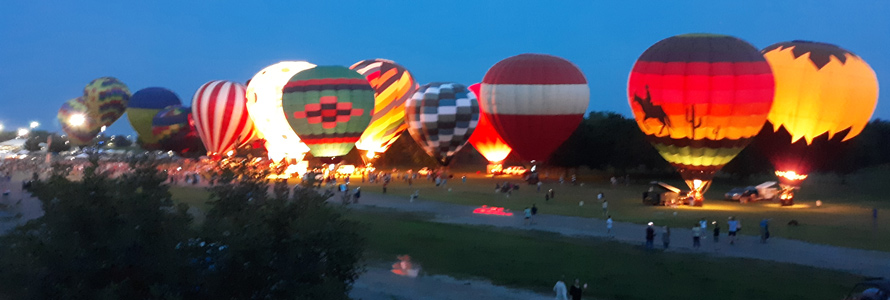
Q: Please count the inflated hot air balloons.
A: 13